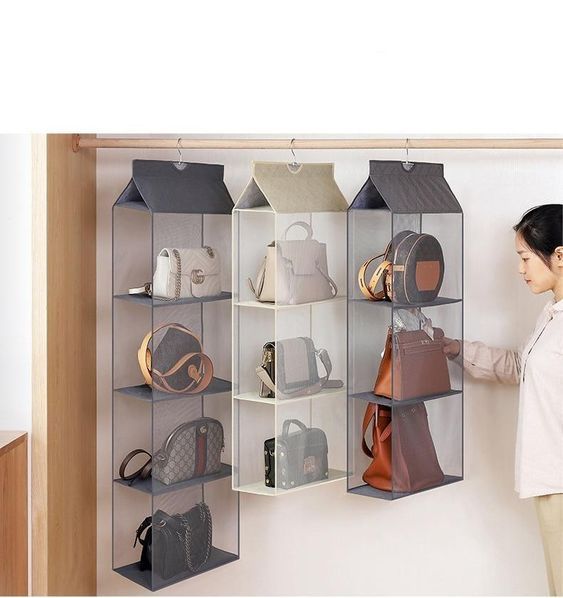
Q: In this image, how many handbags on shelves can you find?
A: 10